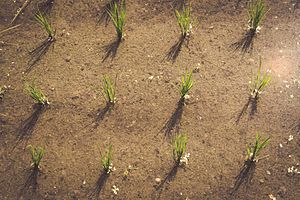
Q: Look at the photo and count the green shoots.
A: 12